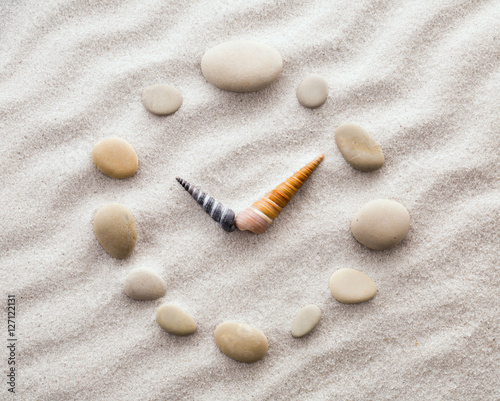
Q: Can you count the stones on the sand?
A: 12